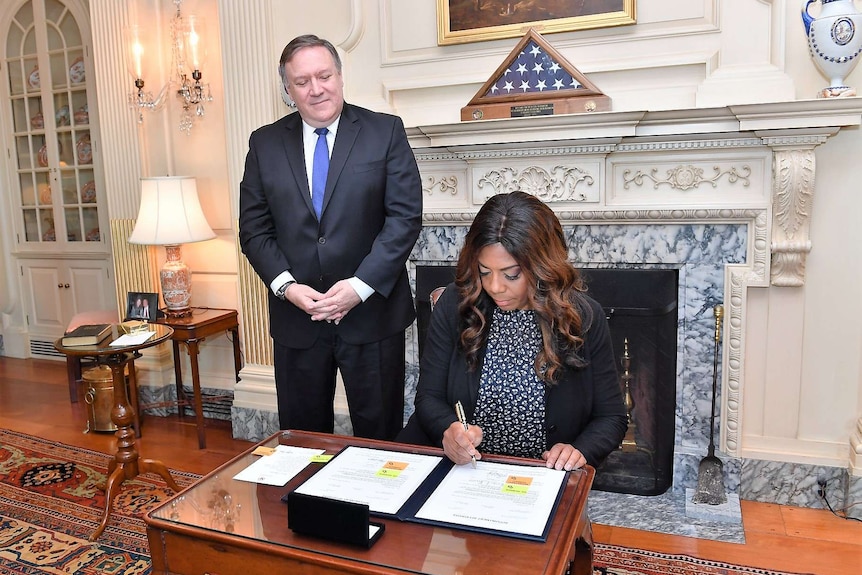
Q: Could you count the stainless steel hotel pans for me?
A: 0